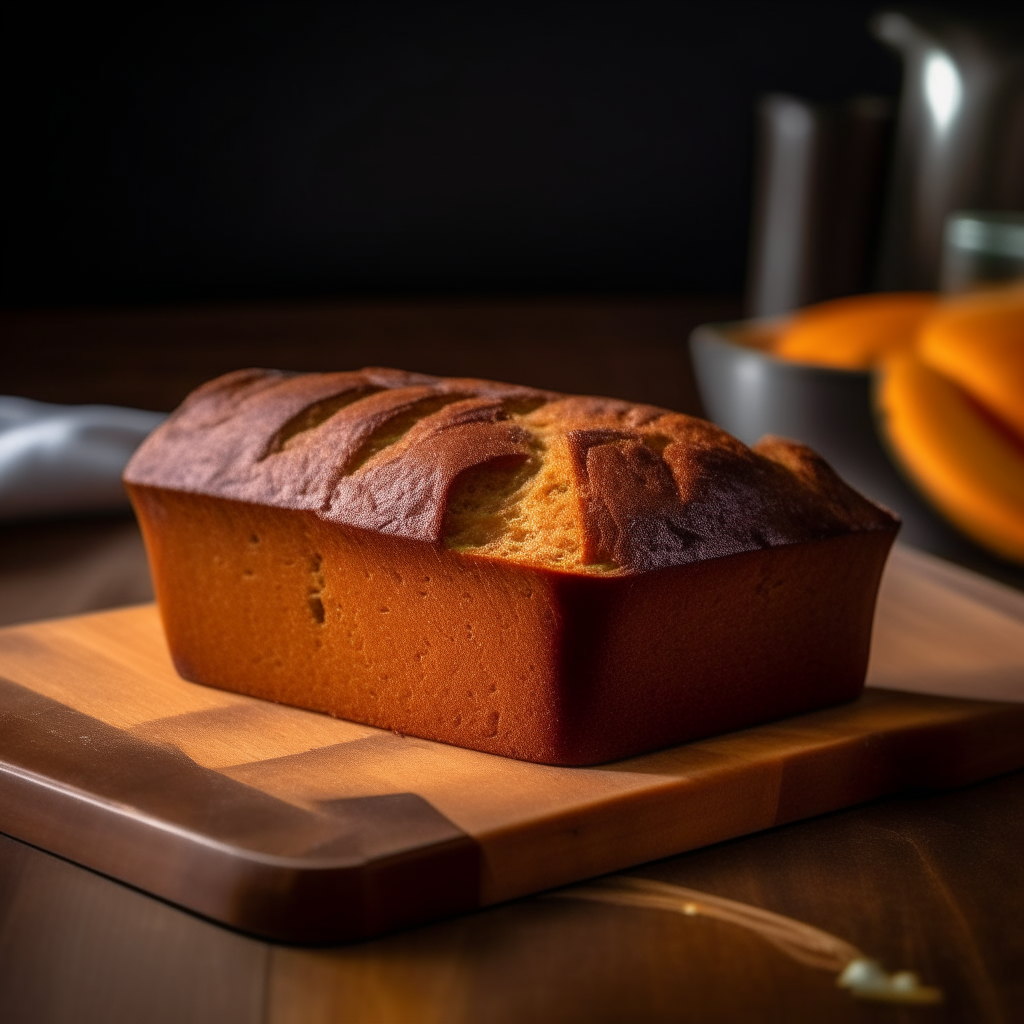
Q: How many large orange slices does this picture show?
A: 3